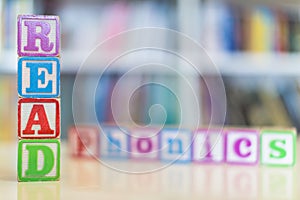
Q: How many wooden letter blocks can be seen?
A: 11